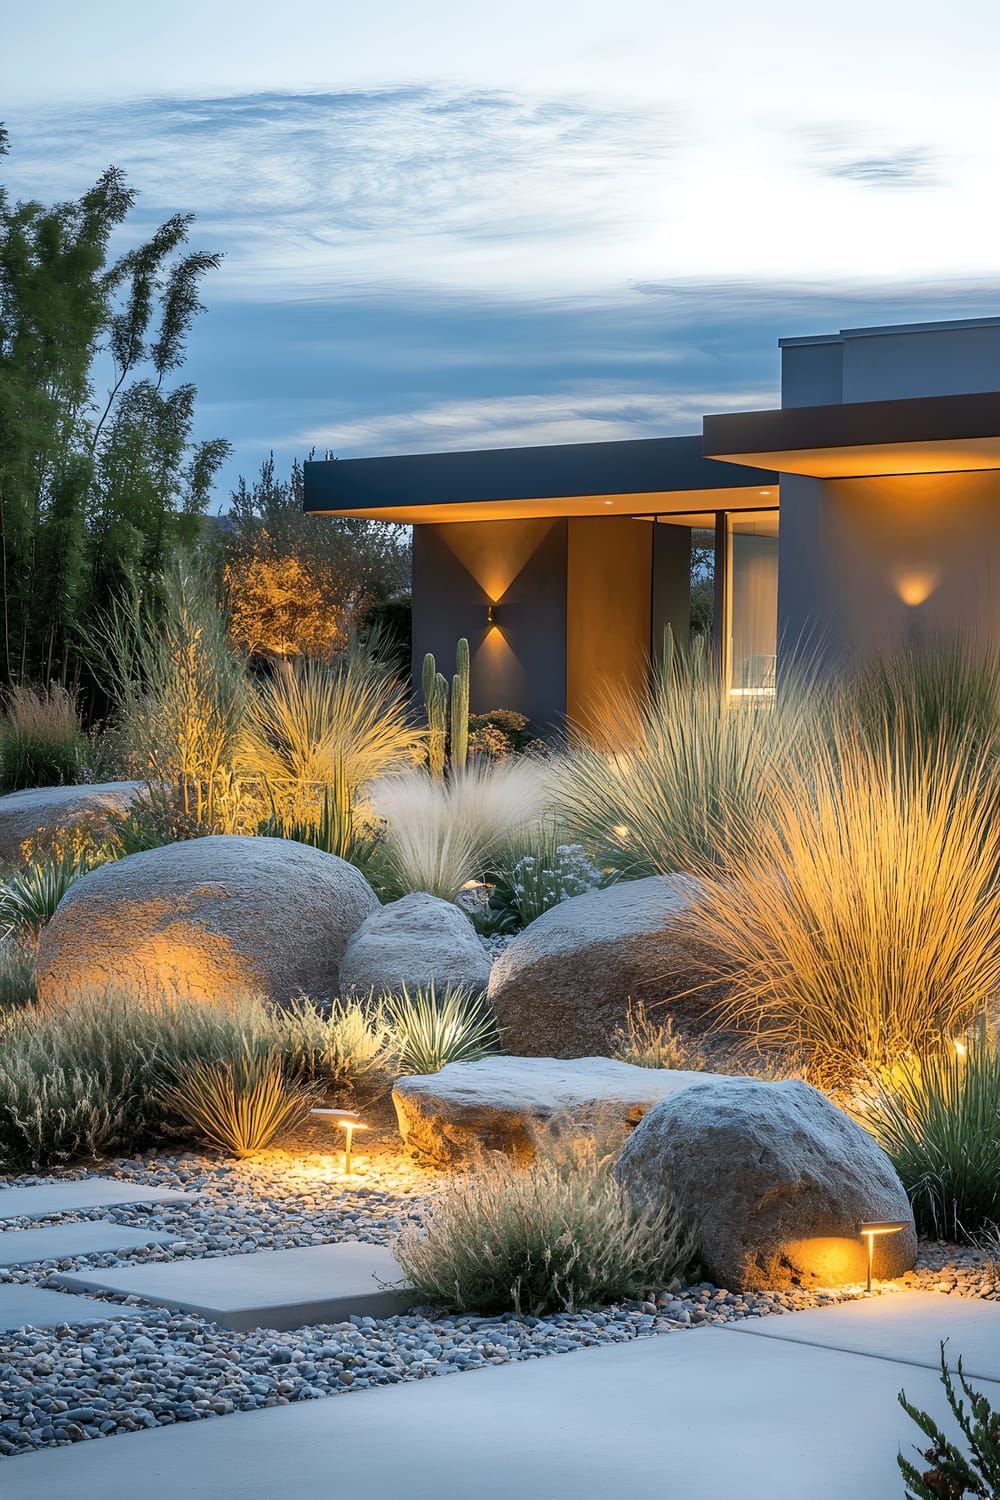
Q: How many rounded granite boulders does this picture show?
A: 5